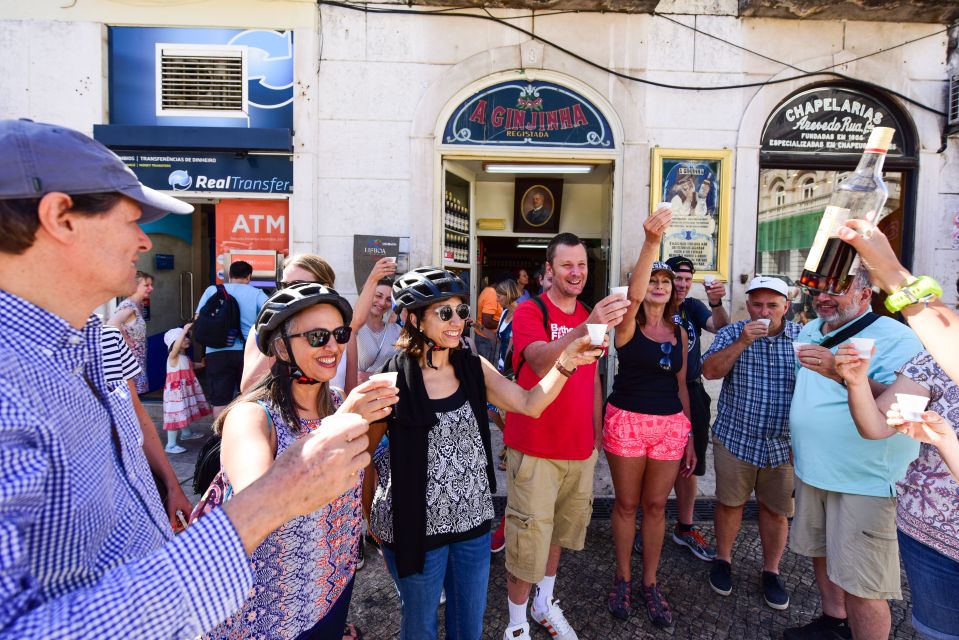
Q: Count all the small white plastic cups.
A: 11